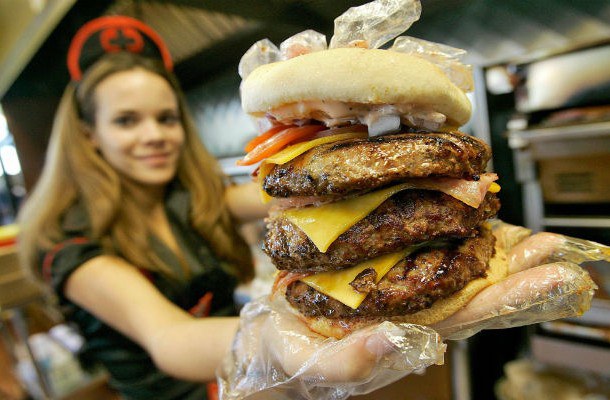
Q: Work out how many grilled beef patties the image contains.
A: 3